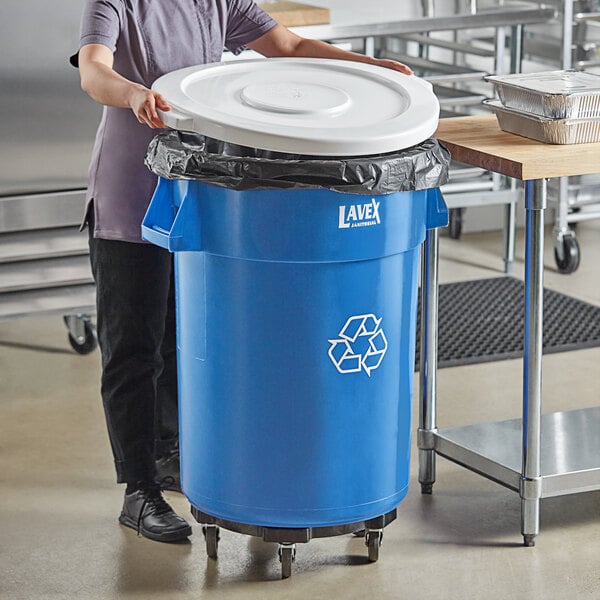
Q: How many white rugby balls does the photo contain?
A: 0